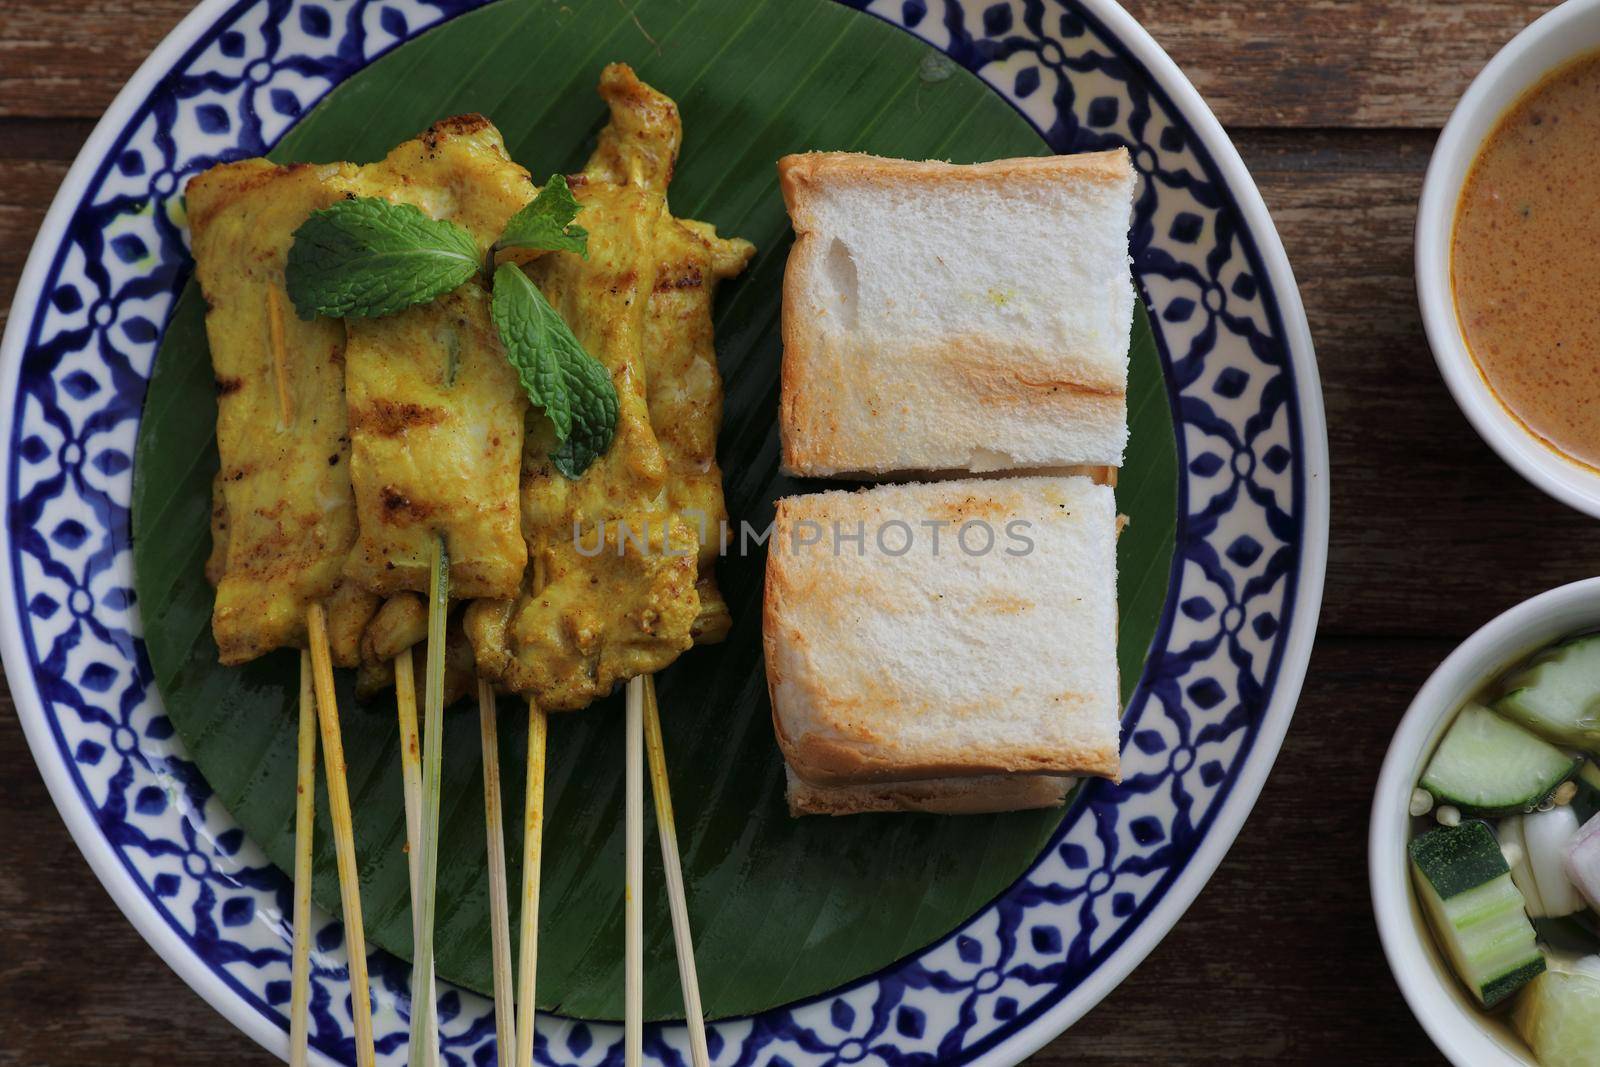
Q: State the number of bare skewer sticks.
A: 8